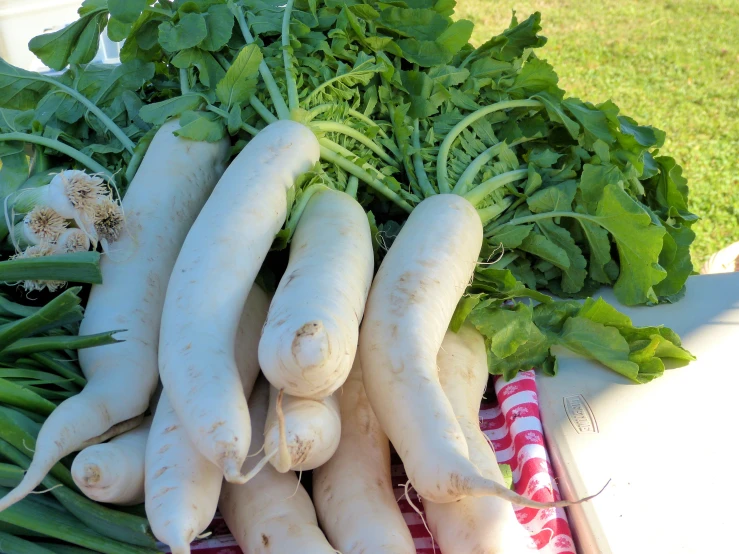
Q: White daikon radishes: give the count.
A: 10